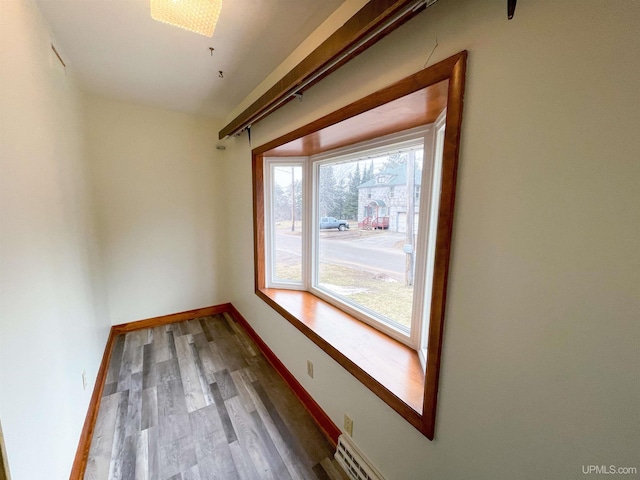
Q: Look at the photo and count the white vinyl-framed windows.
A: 3